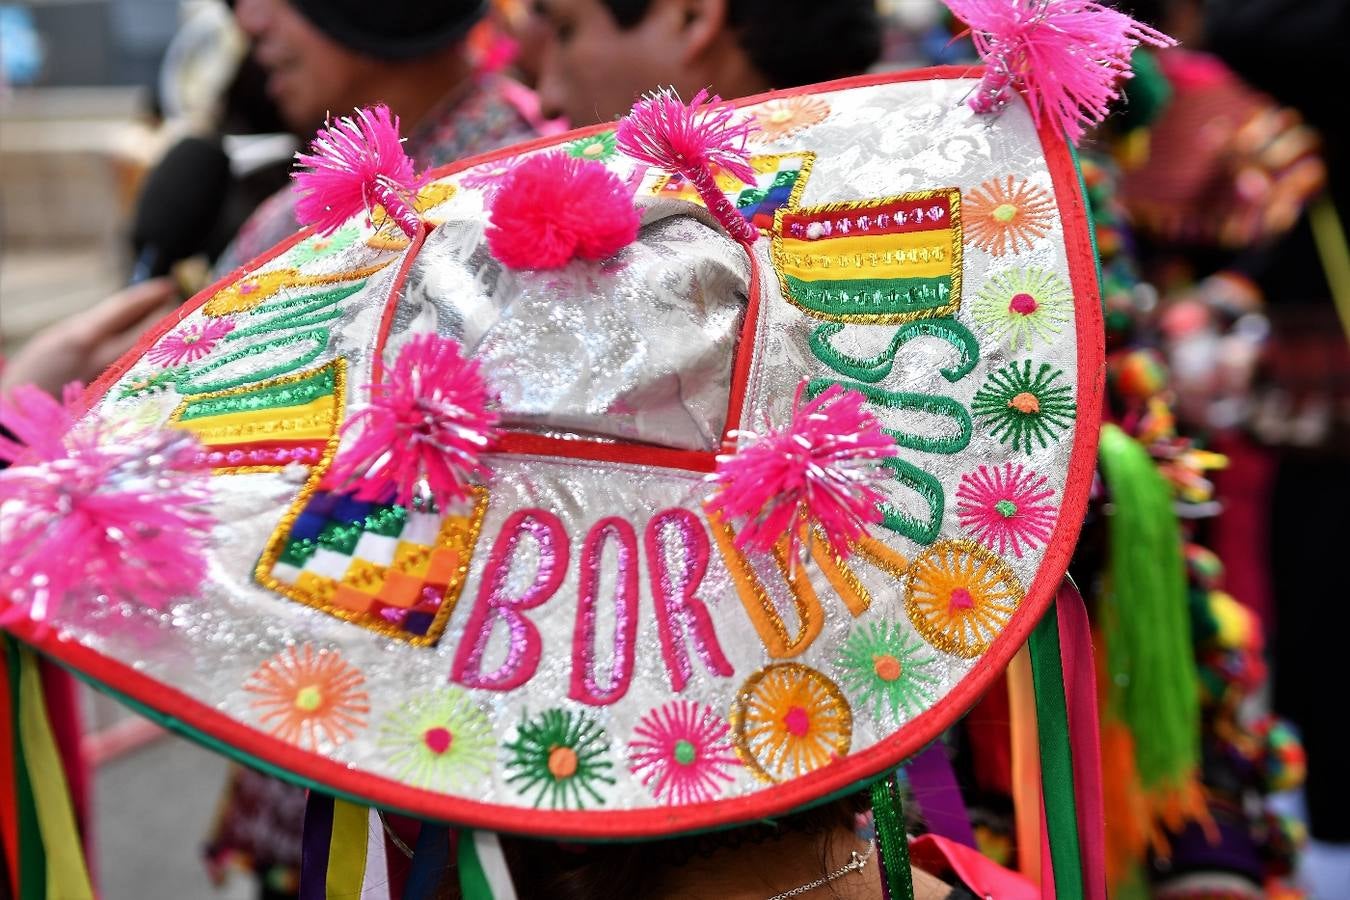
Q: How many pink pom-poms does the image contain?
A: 7